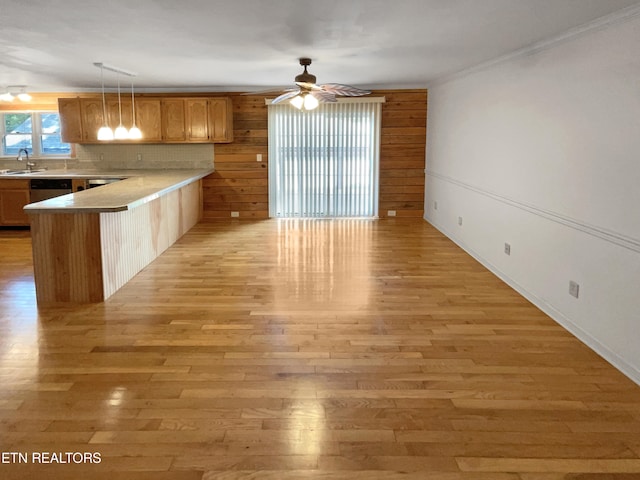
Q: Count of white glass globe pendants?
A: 3